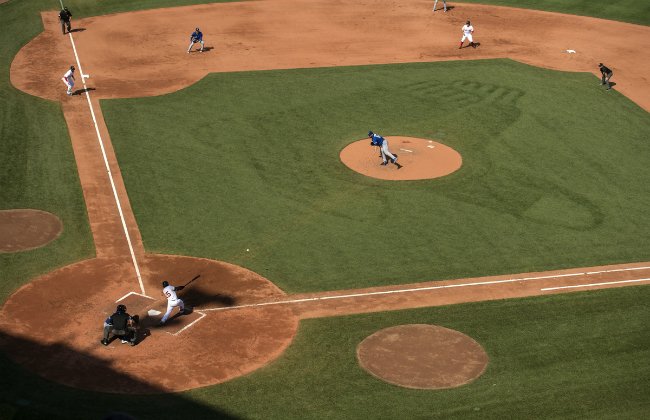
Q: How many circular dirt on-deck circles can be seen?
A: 2